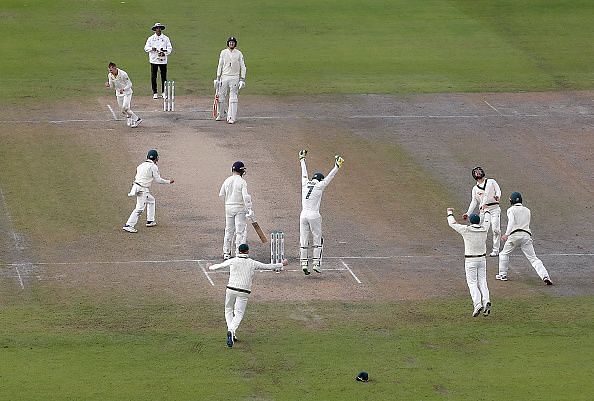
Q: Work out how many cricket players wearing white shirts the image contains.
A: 9